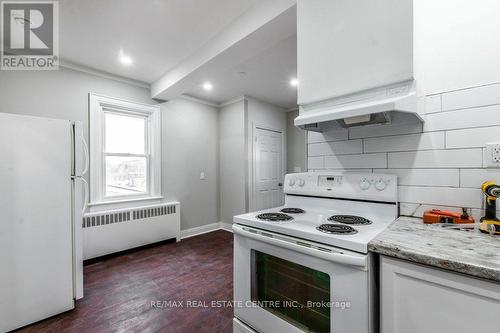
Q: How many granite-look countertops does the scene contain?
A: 1